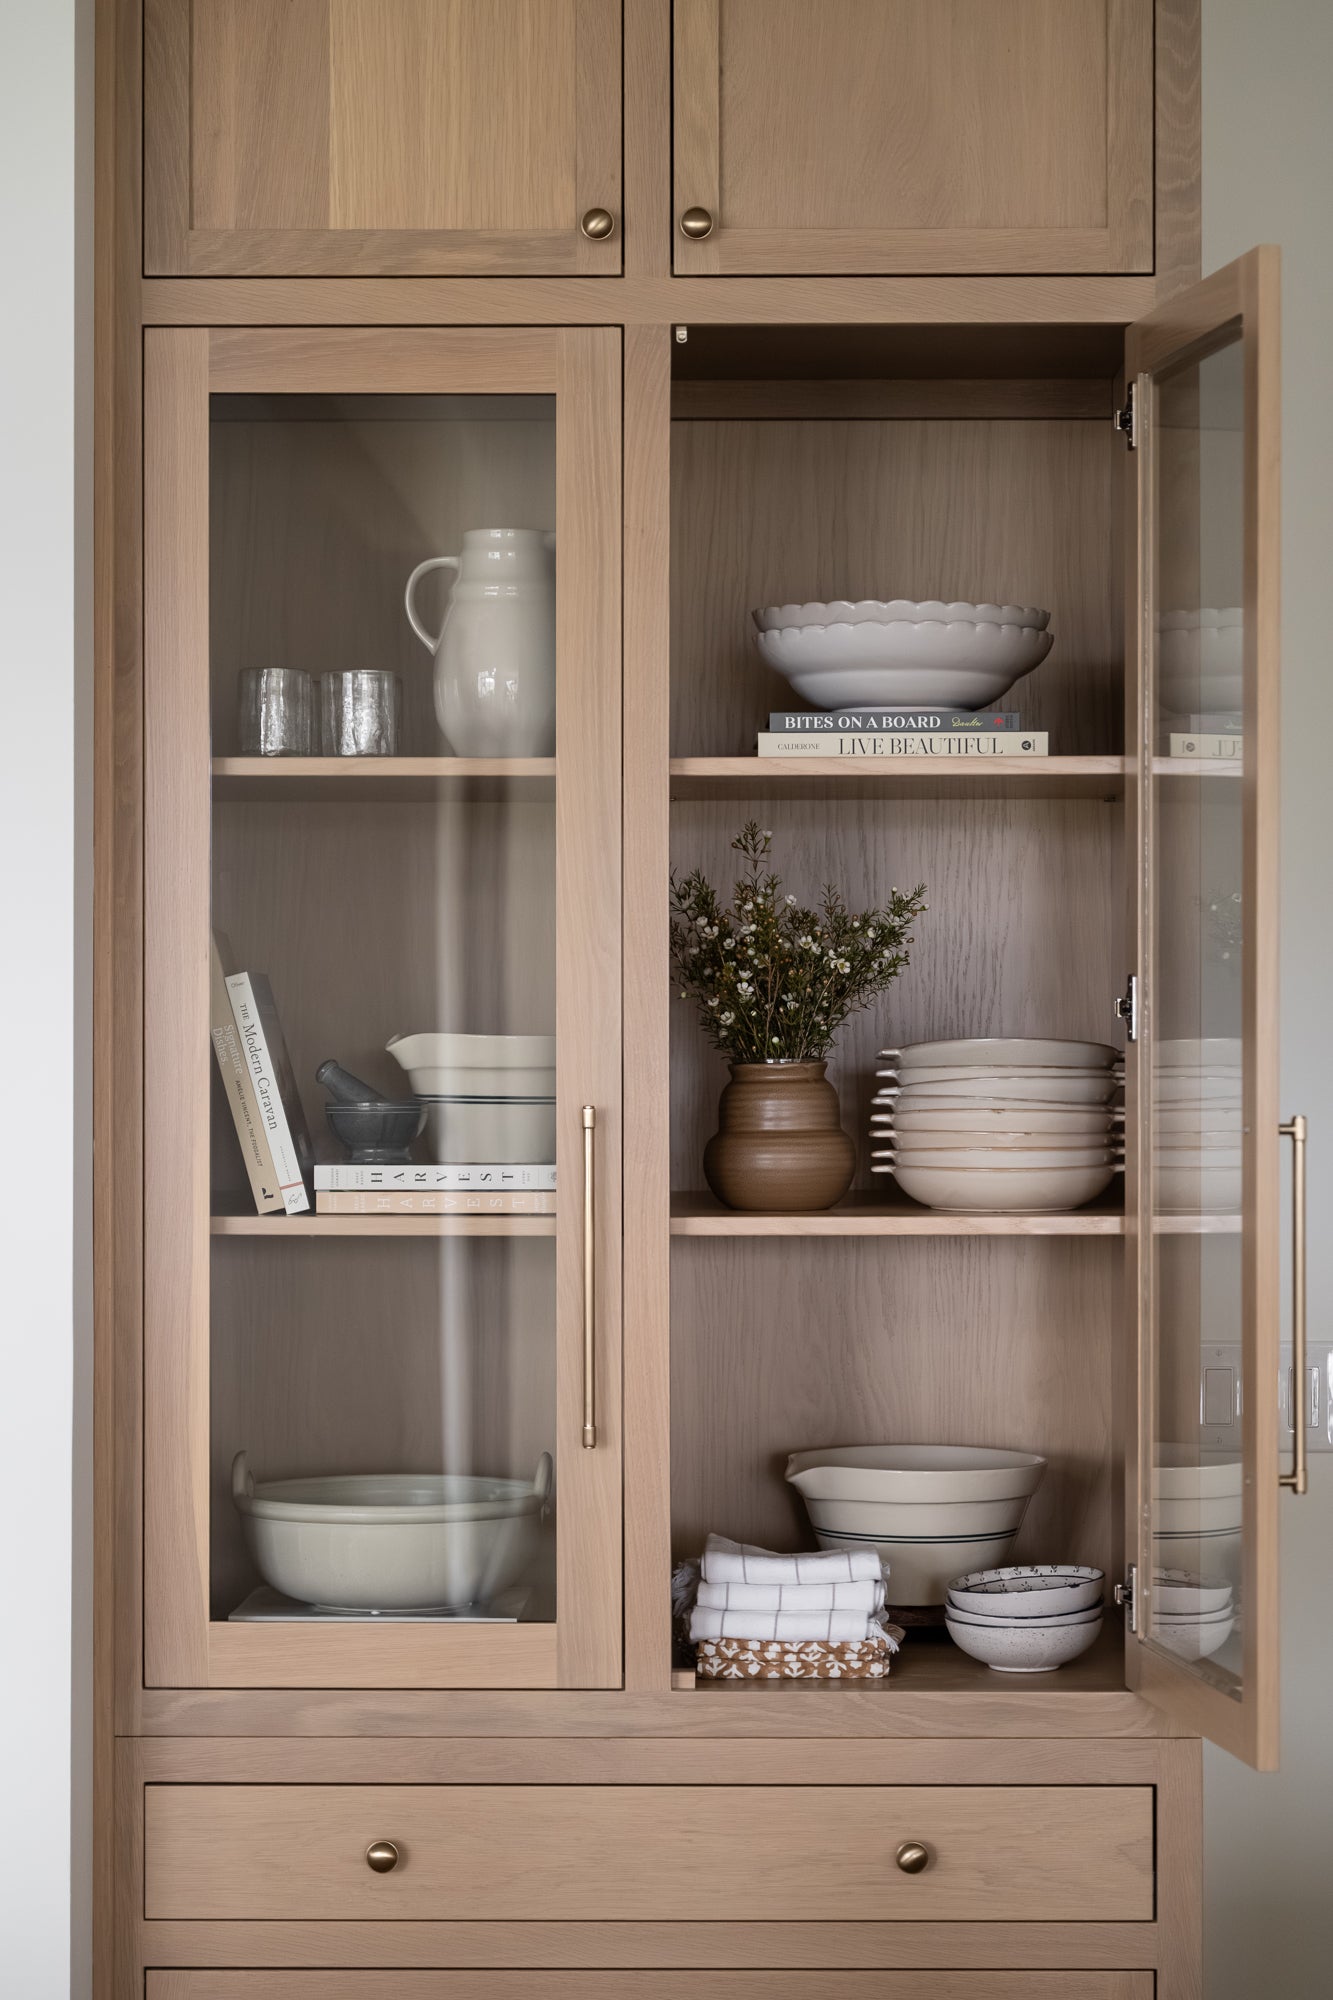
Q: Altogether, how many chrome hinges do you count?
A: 3